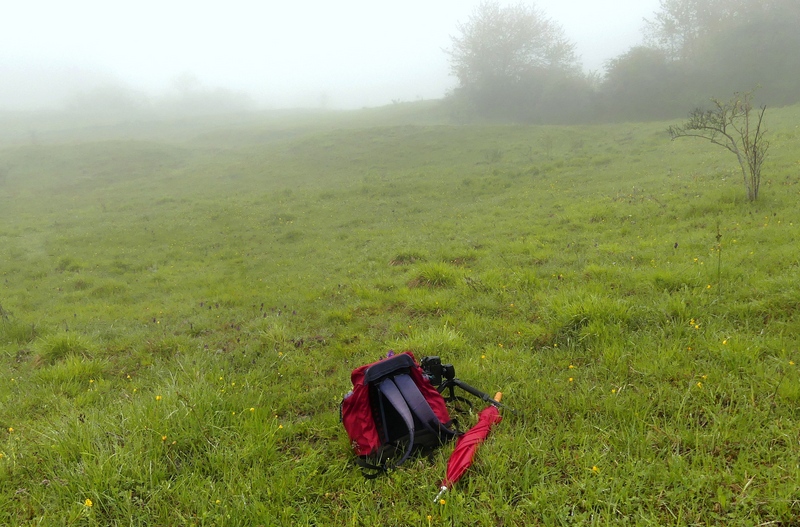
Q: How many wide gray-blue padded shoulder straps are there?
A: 2